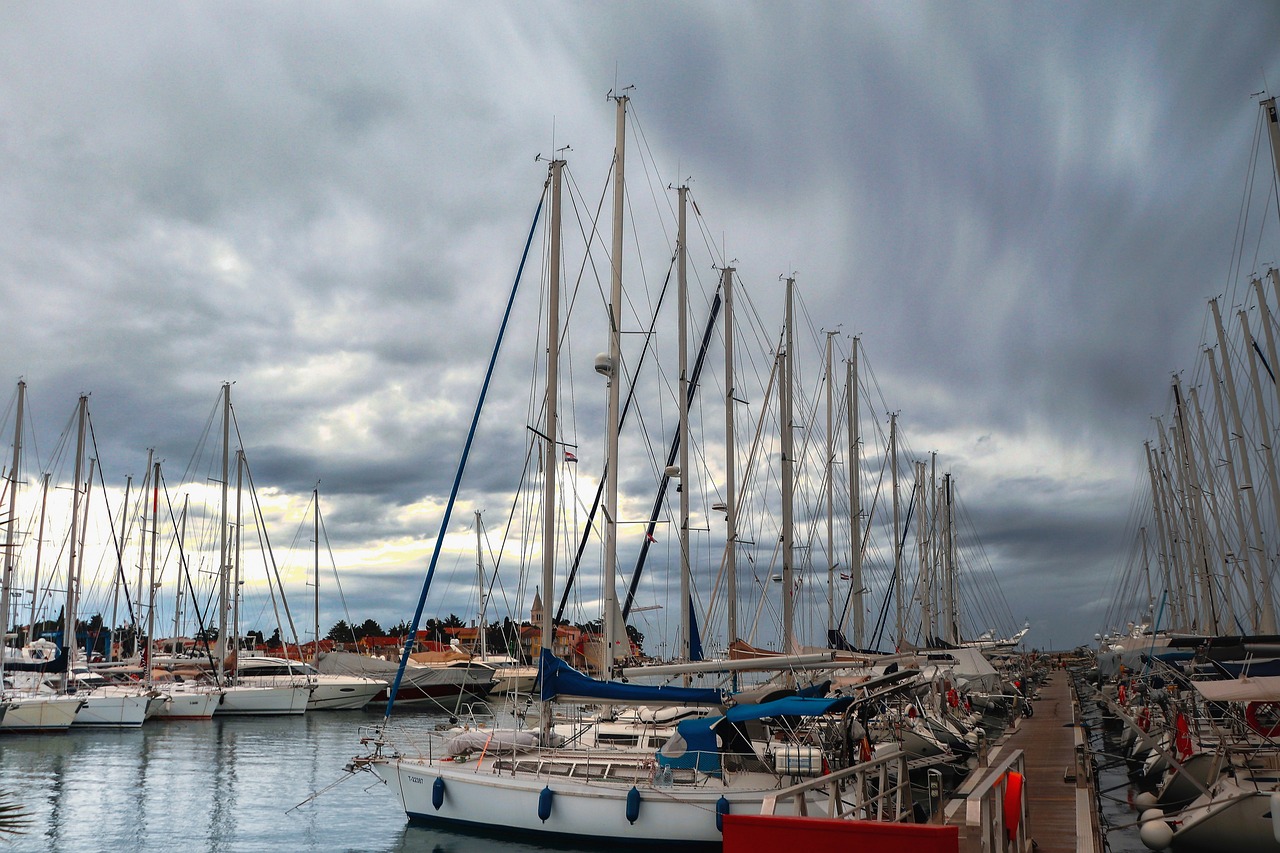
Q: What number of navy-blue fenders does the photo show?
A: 4